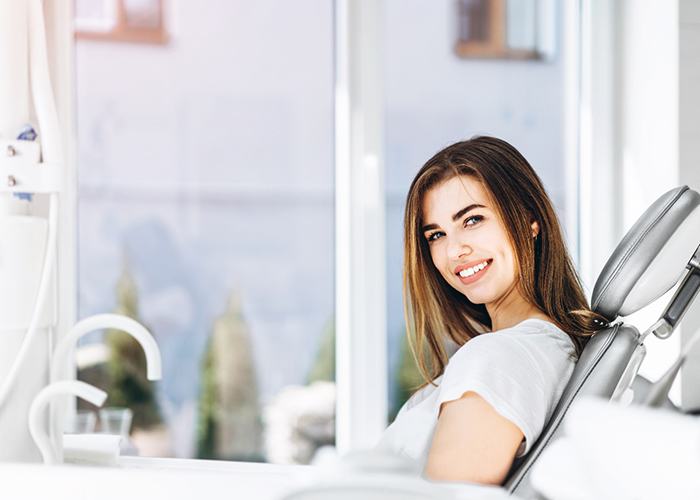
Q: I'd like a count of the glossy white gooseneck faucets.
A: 2